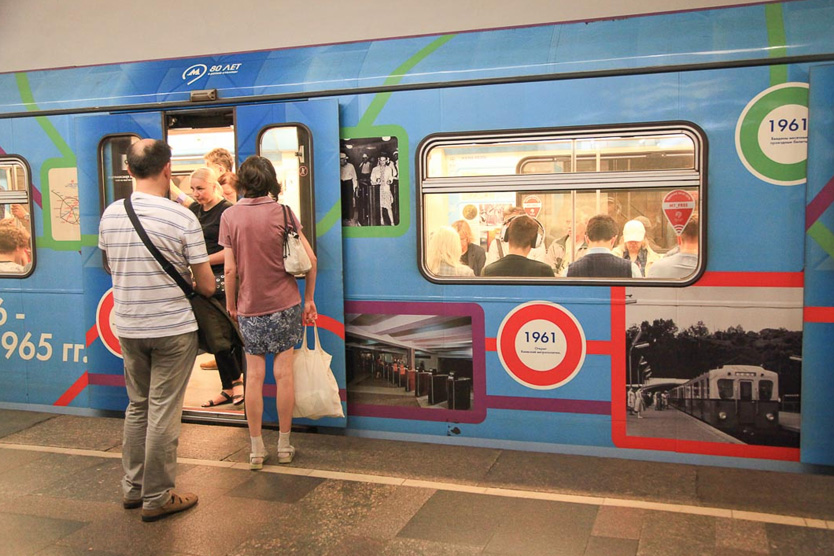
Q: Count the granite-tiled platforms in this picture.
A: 1